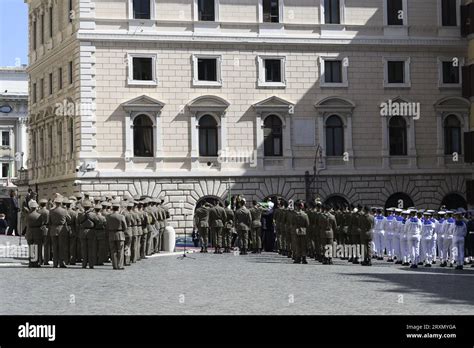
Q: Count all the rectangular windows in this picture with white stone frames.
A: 12